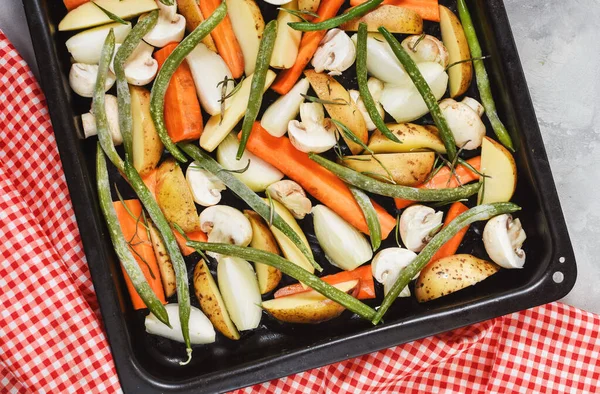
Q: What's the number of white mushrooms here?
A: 15